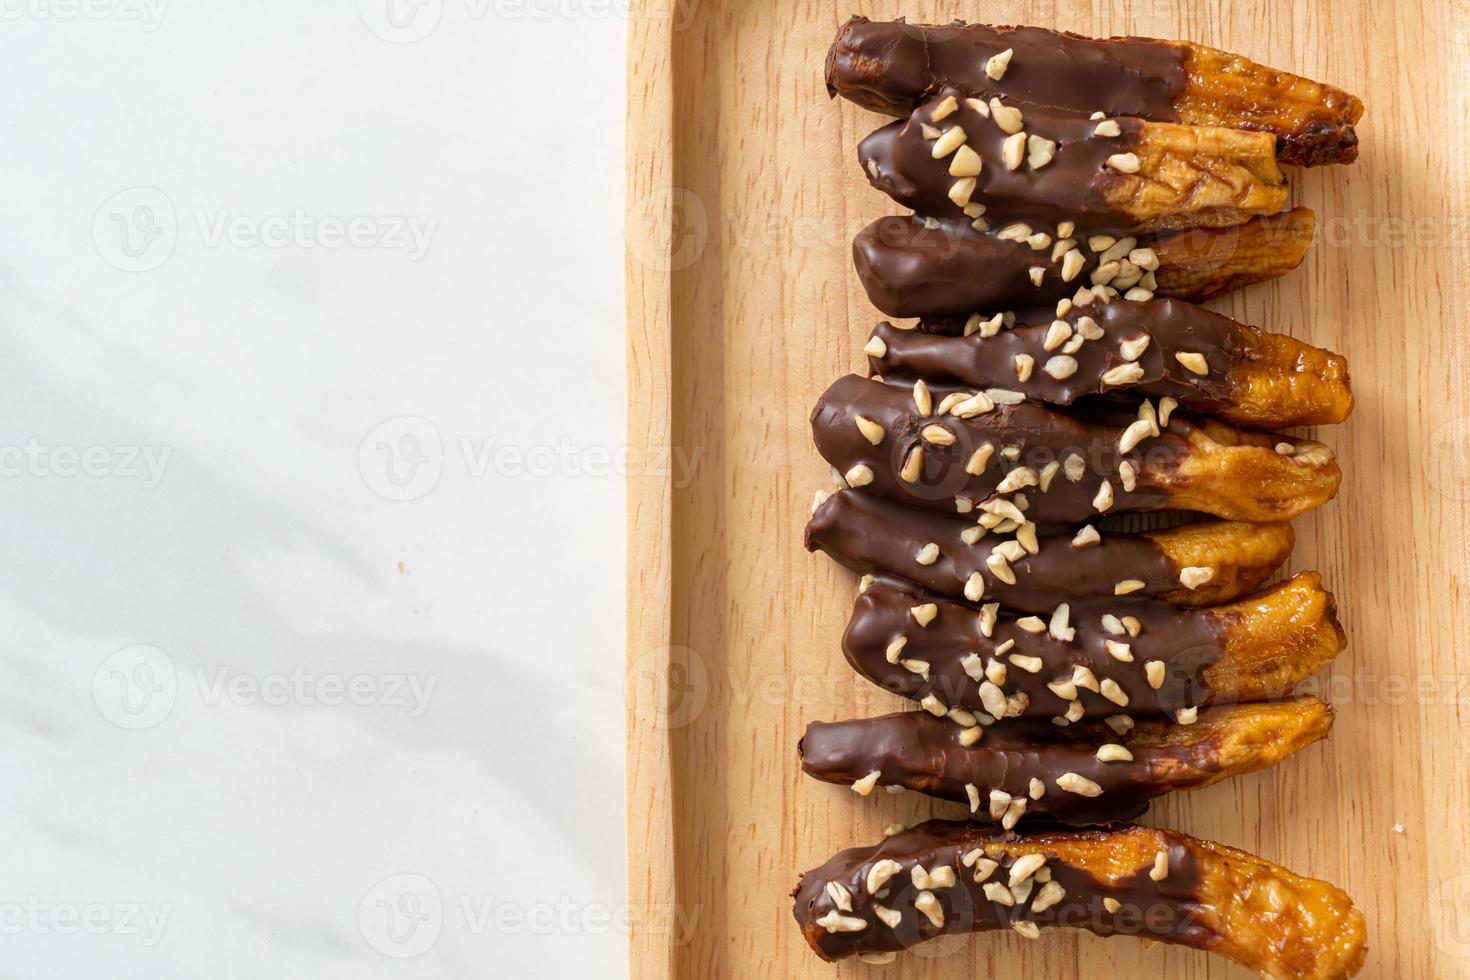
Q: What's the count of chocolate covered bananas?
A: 9